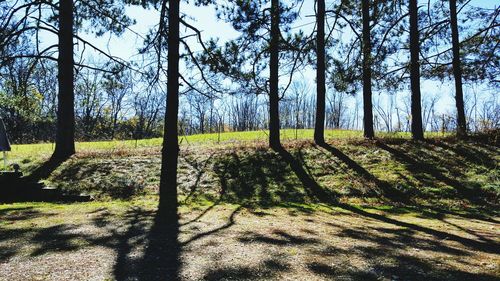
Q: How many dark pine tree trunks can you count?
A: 7